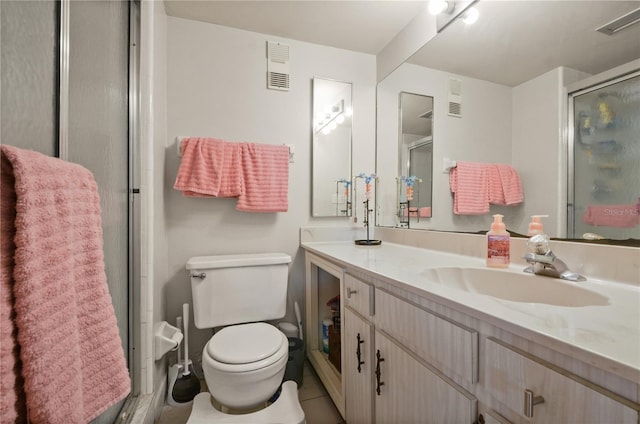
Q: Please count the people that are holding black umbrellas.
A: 0